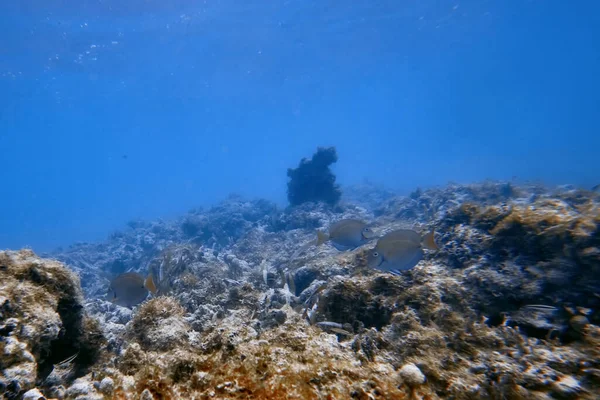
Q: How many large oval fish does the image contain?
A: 3